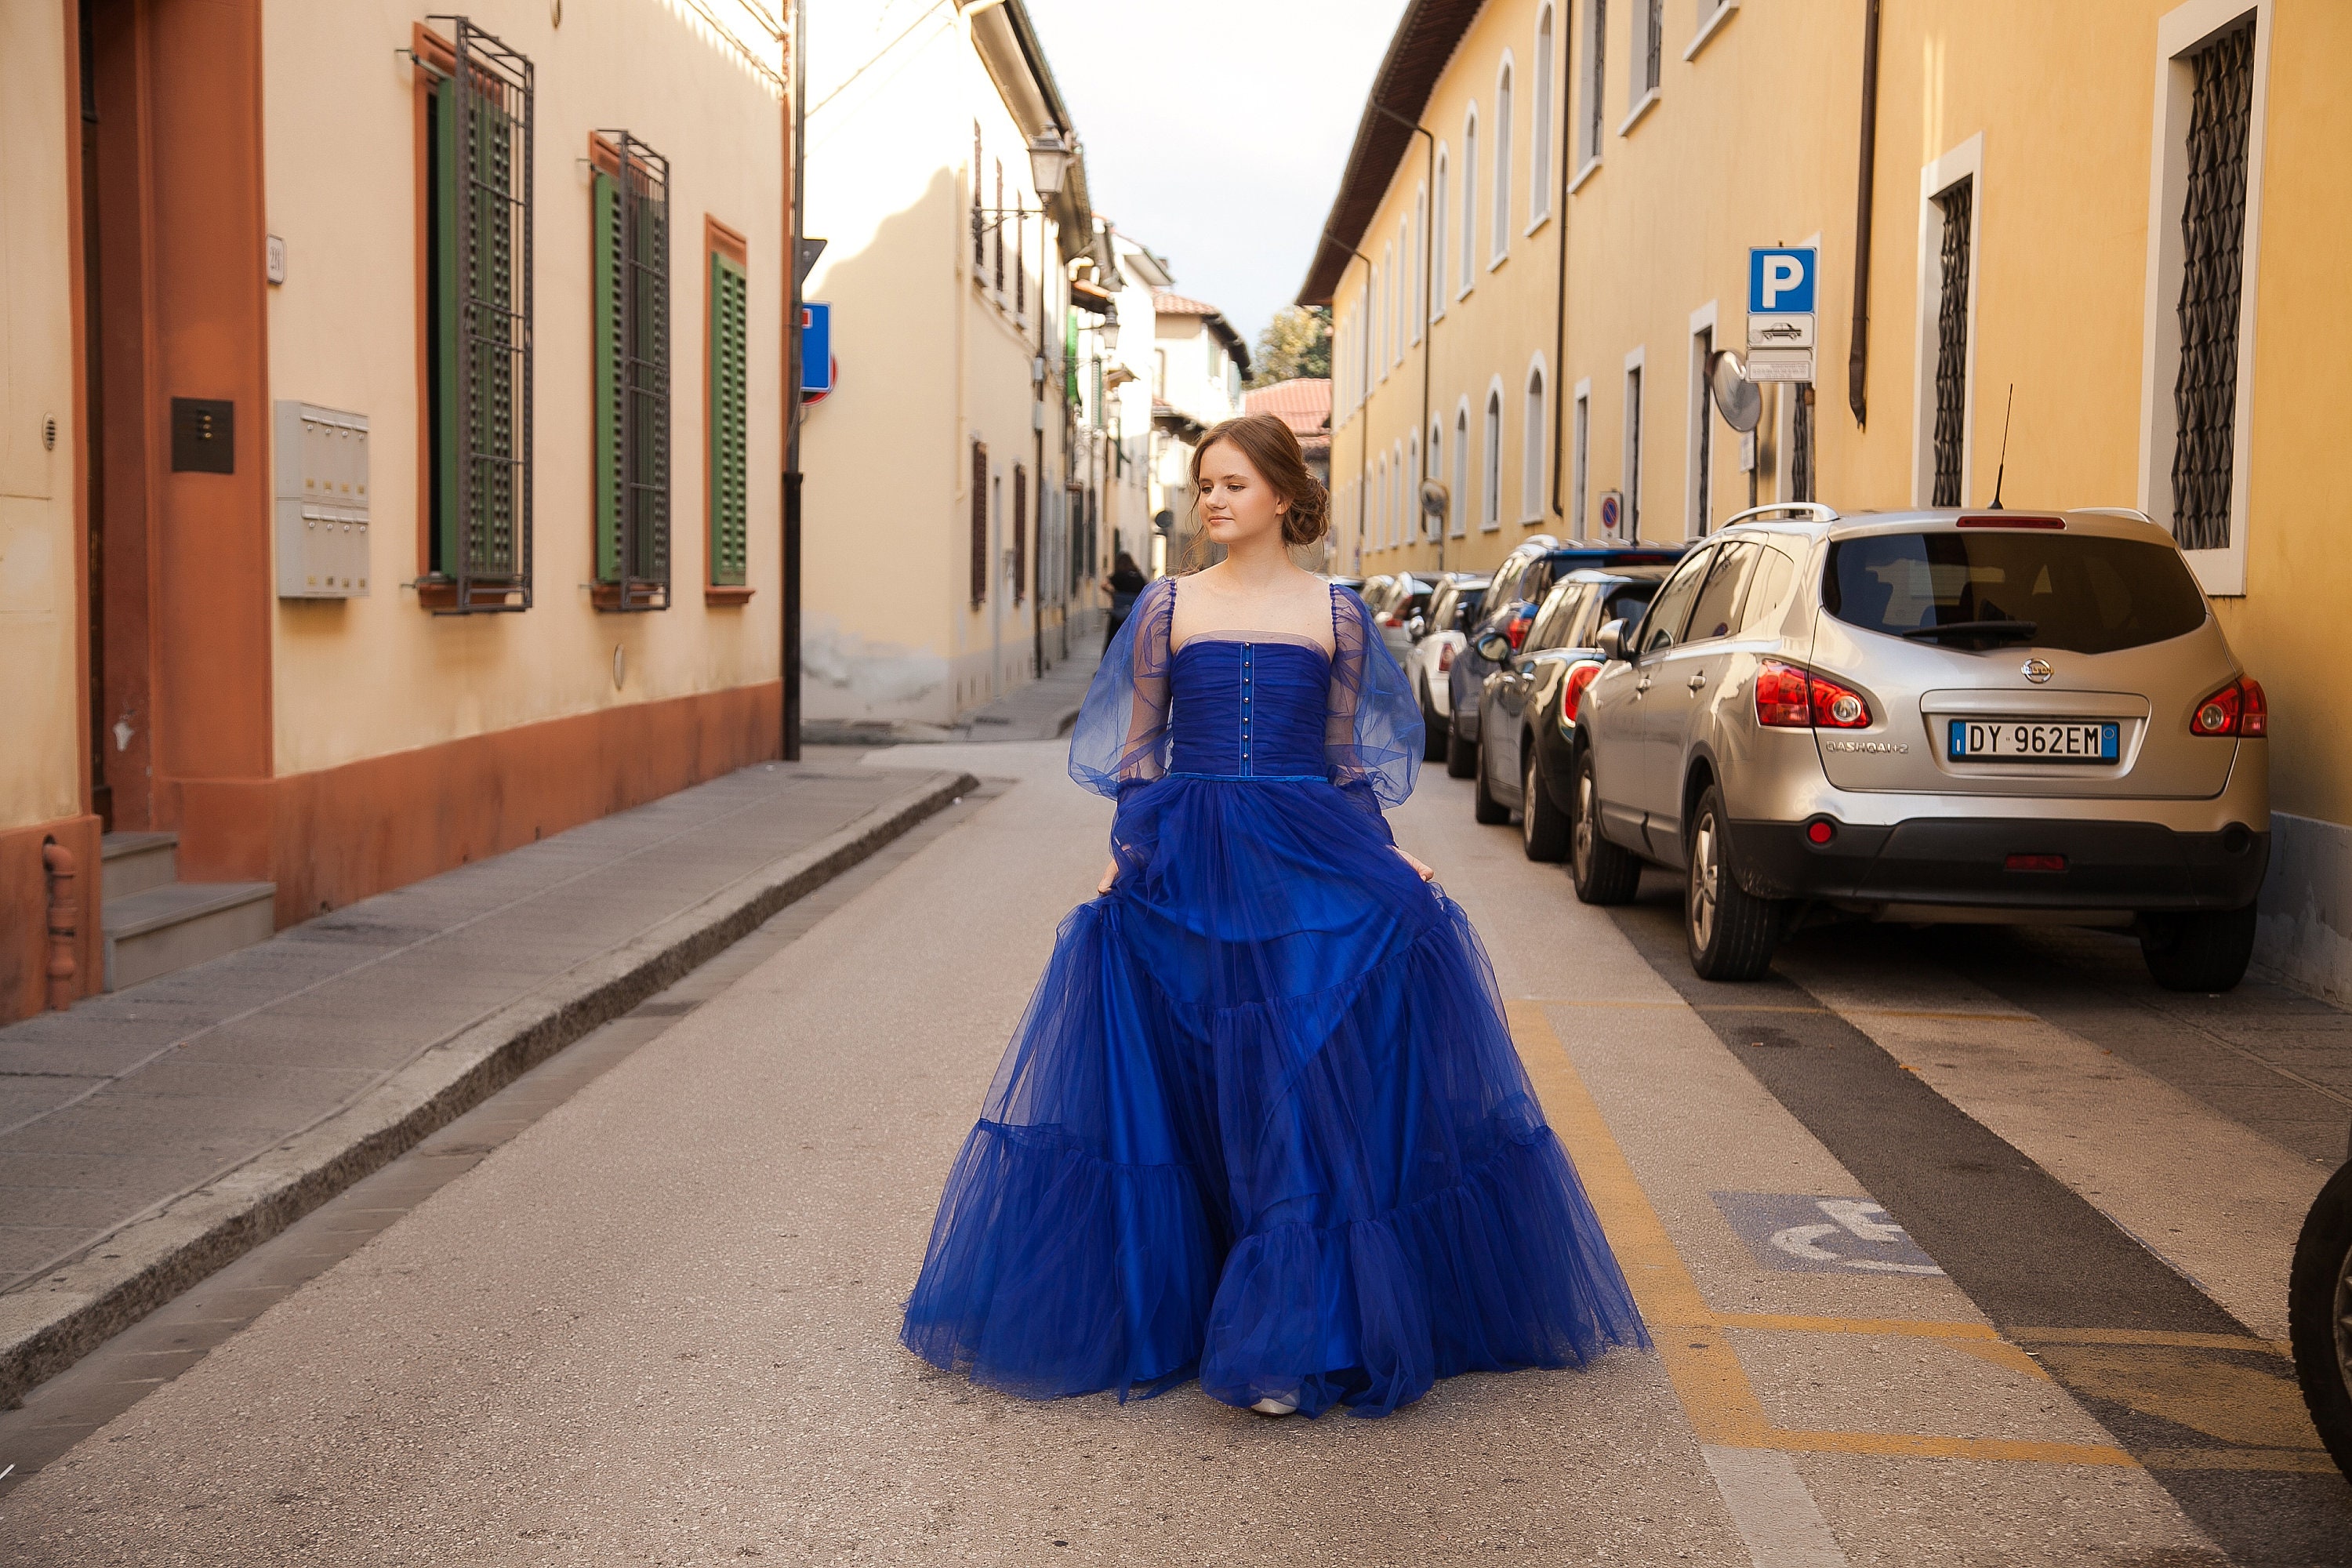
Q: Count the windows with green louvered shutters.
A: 3